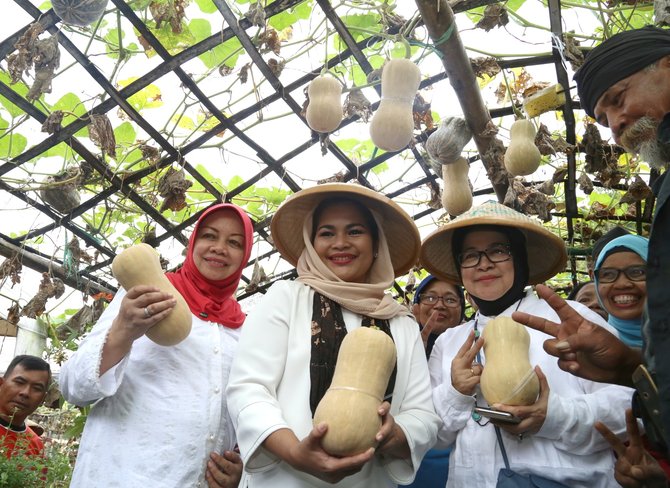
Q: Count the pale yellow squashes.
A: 7